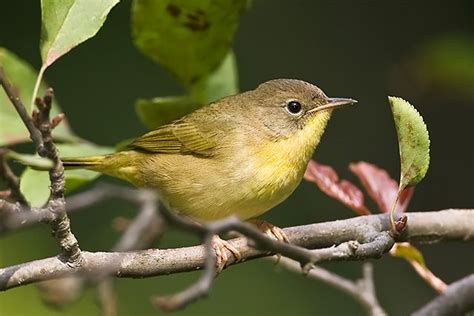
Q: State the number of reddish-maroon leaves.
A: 2